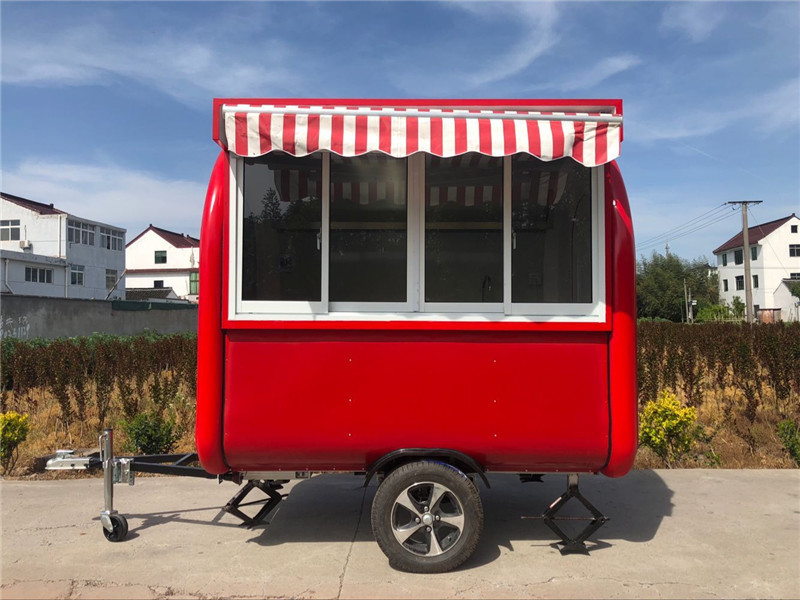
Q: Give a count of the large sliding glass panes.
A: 4